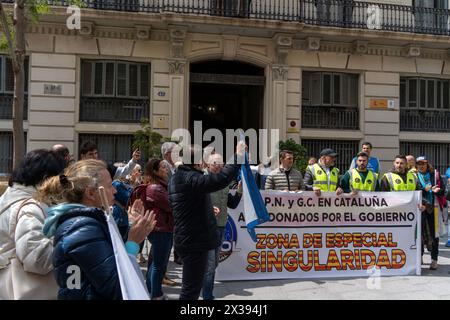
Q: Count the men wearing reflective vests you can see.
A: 3